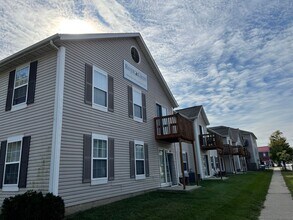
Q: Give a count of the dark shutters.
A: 12